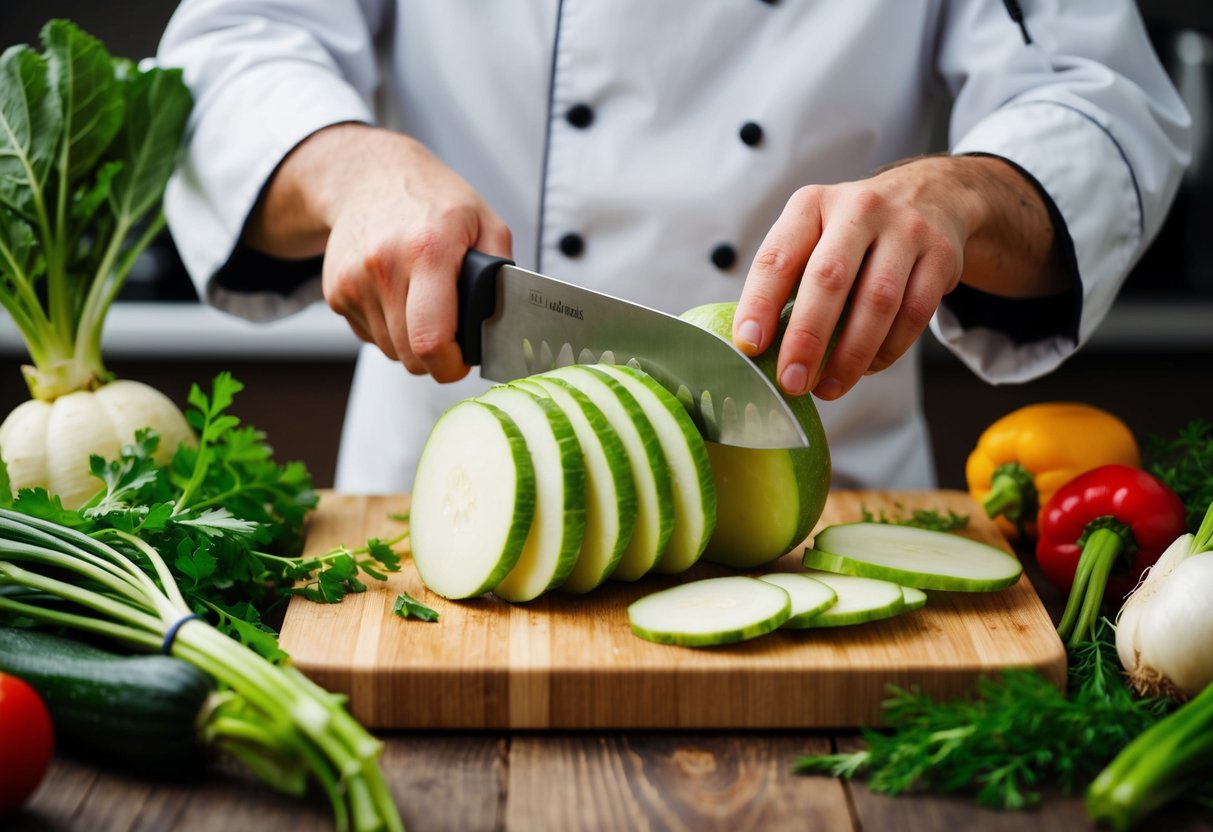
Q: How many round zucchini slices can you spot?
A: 10